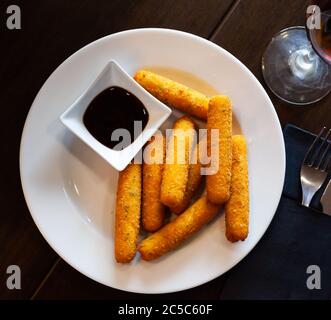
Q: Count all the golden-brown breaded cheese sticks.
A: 8